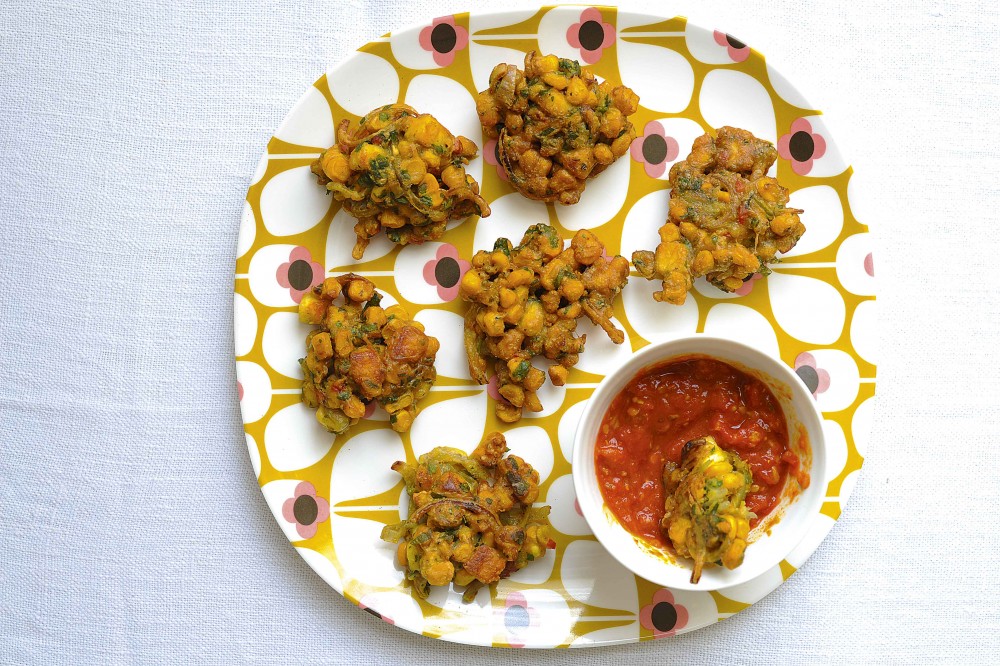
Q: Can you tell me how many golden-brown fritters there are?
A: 7